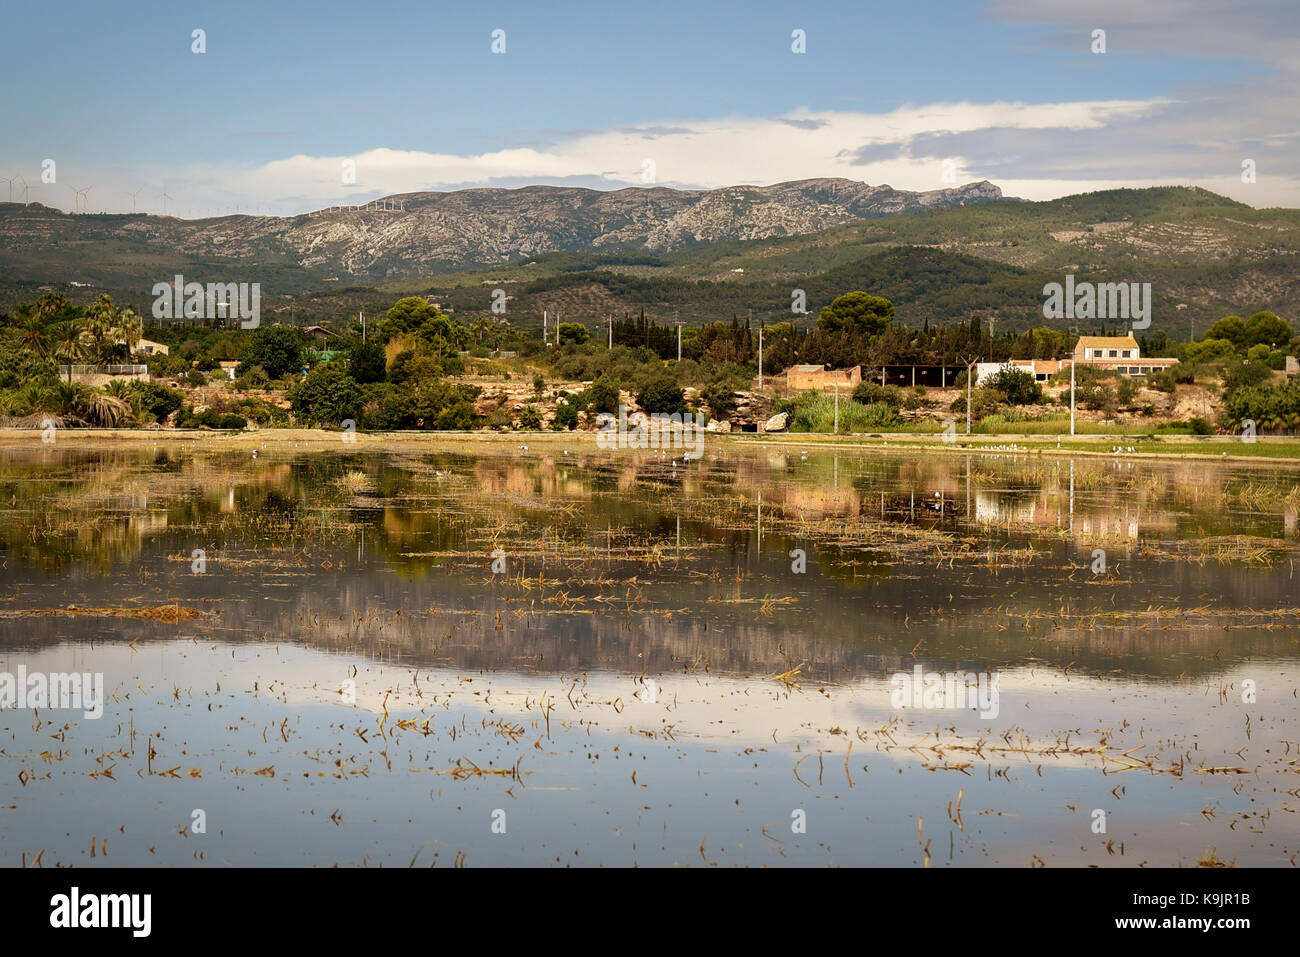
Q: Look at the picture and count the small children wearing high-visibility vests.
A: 0